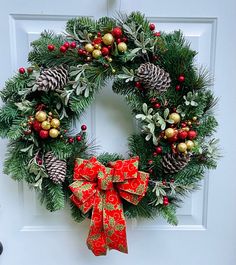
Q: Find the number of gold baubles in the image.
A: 12